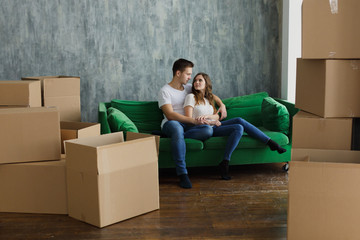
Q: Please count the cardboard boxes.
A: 10